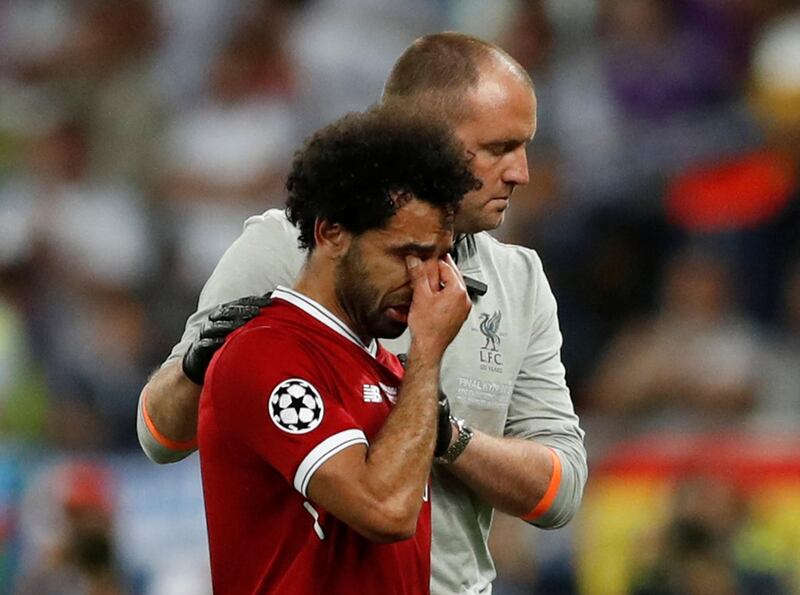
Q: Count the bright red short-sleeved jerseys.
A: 1